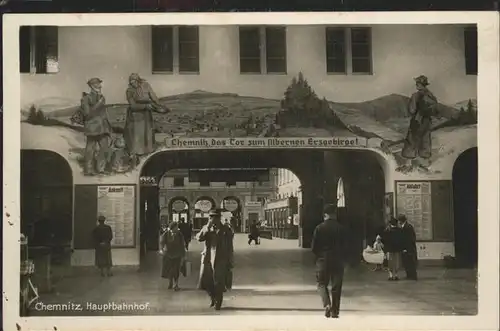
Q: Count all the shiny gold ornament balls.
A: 0